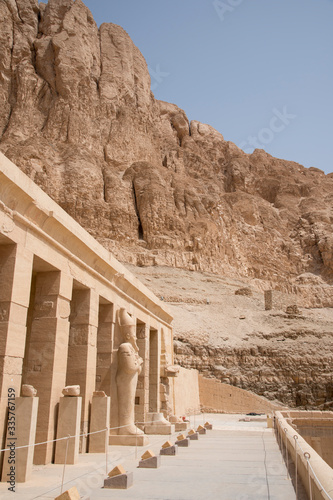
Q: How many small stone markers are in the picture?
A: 8